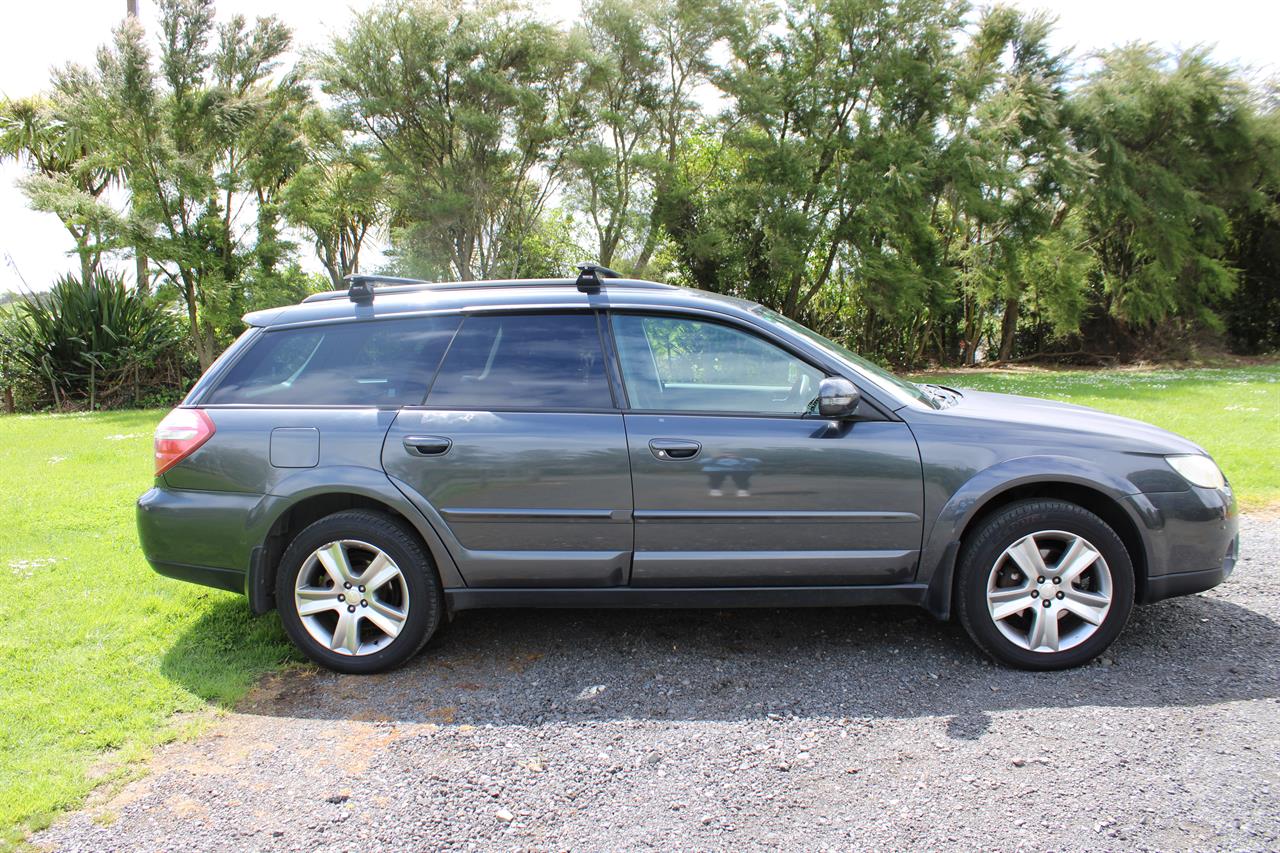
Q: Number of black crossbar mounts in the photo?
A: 2